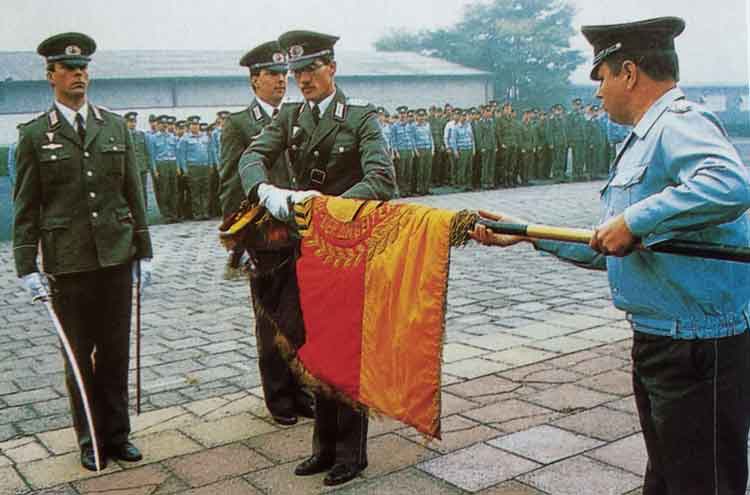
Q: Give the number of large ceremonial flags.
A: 1